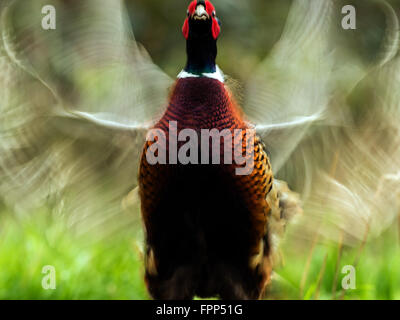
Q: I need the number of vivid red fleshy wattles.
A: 2